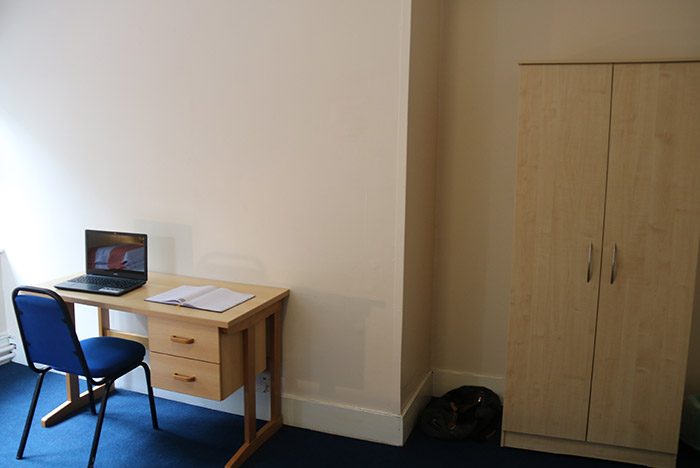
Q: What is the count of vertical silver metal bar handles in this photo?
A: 2